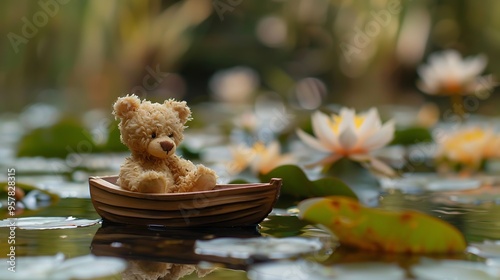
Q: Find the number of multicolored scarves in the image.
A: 0